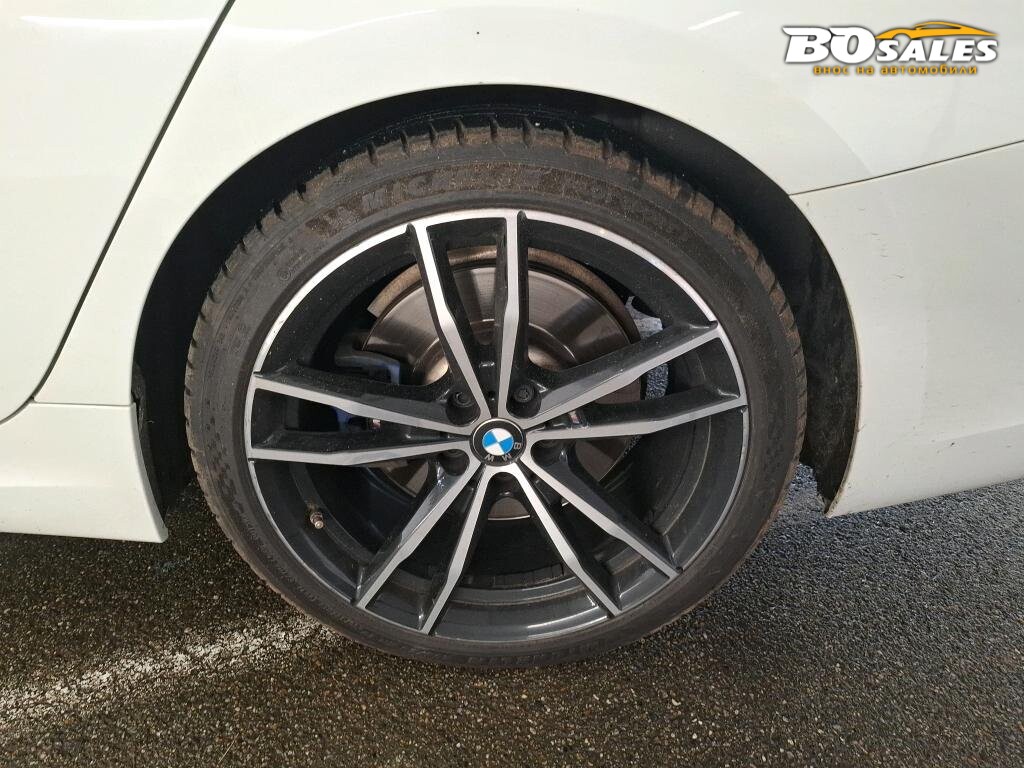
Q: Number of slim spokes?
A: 10